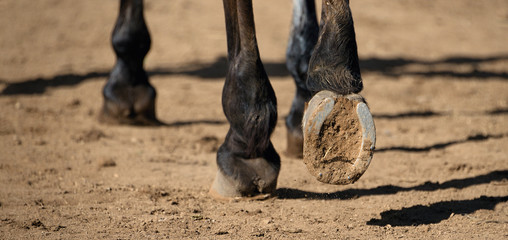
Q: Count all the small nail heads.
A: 2